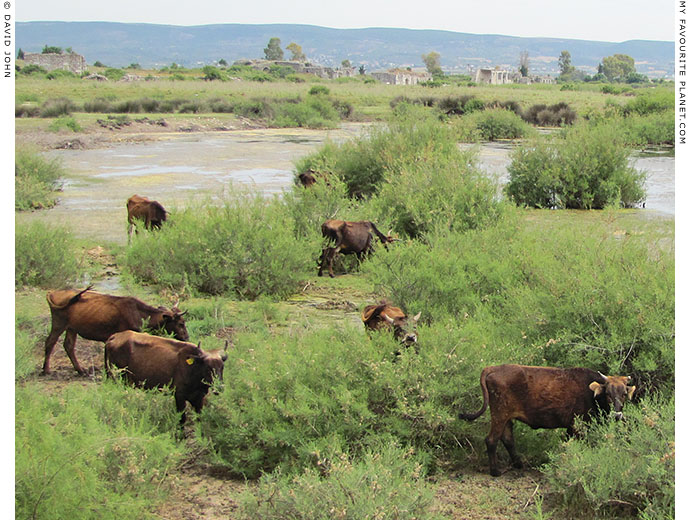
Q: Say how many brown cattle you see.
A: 7